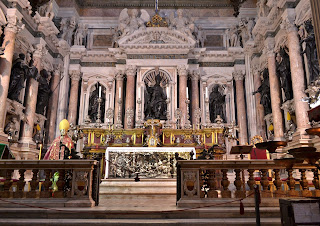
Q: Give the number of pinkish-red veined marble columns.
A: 12